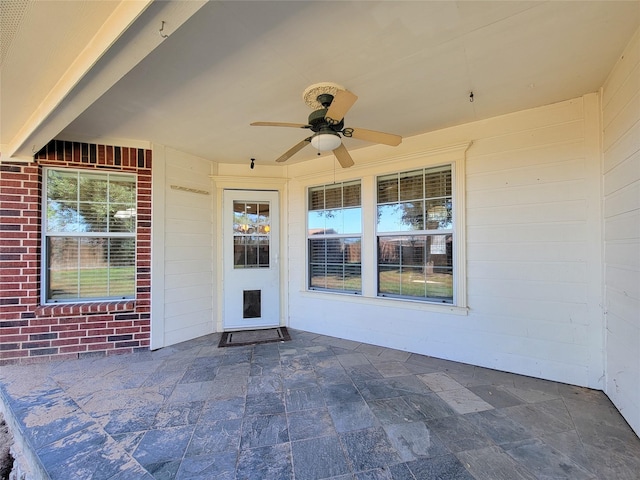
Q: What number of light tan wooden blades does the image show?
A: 5